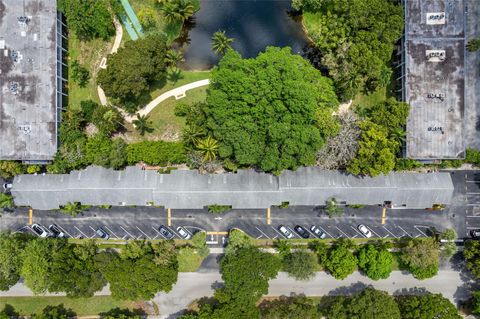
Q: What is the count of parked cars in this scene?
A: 11